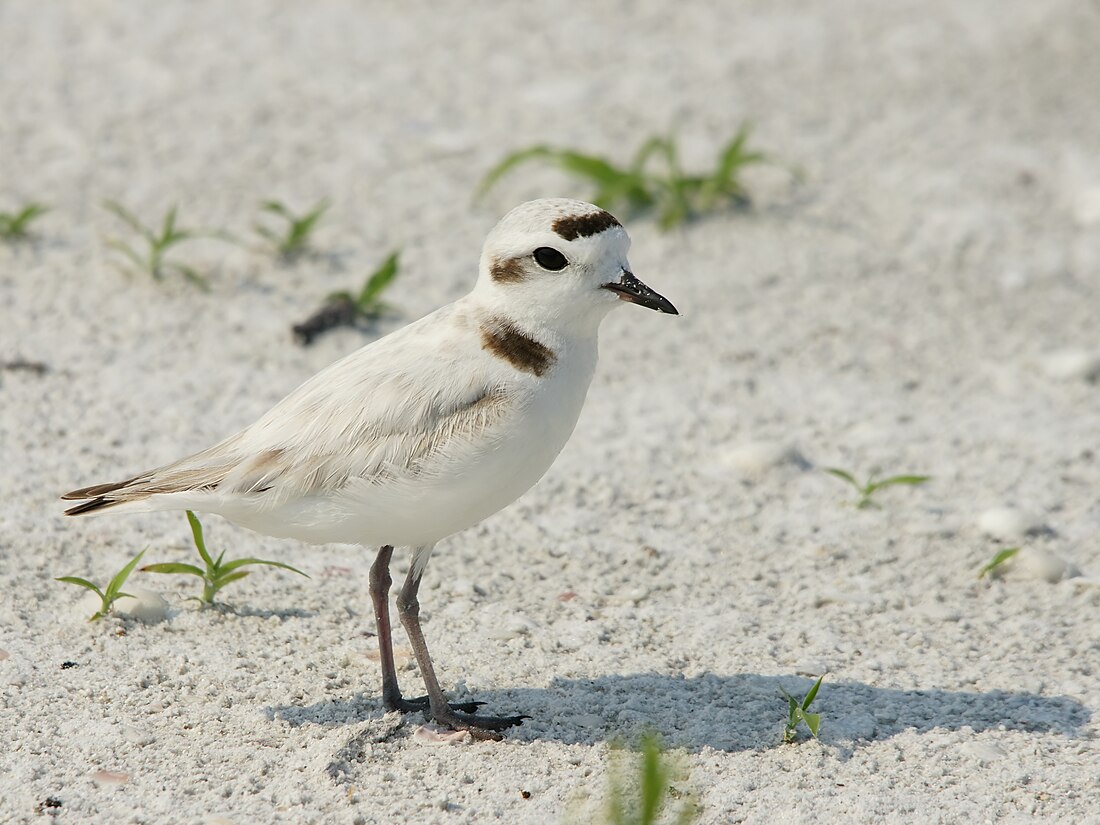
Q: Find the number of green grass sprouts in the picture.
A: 11